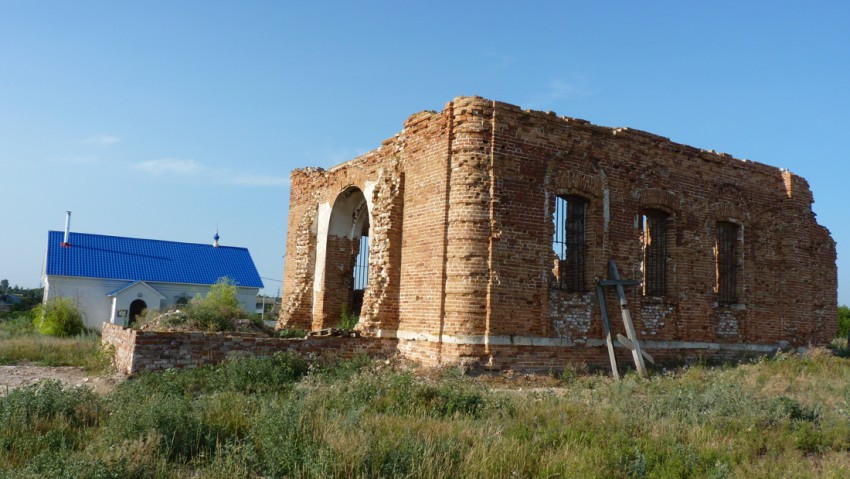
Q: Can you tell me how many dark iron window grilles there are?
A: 4